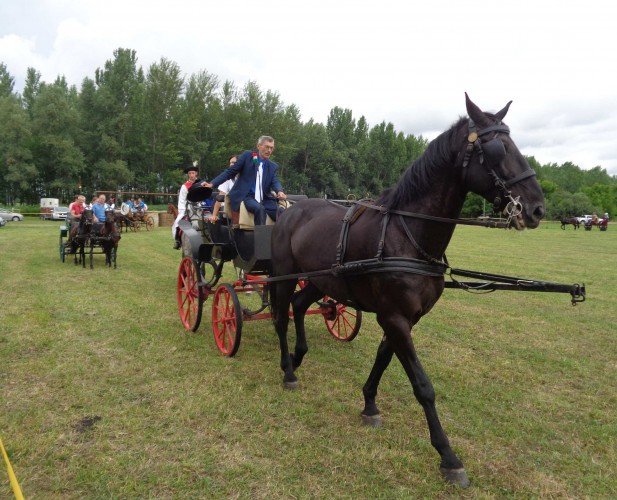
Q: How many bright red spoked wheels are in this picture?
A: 3